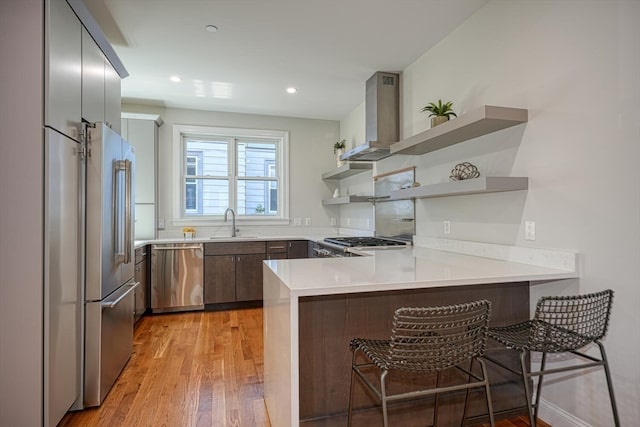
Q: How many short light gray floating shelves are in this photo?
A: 2